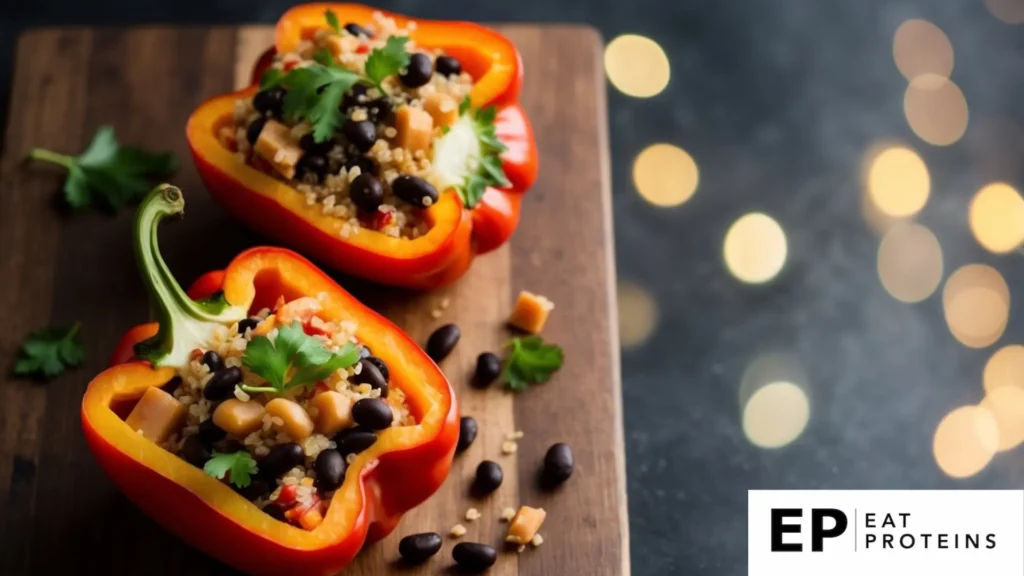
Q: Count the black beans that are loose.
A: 7